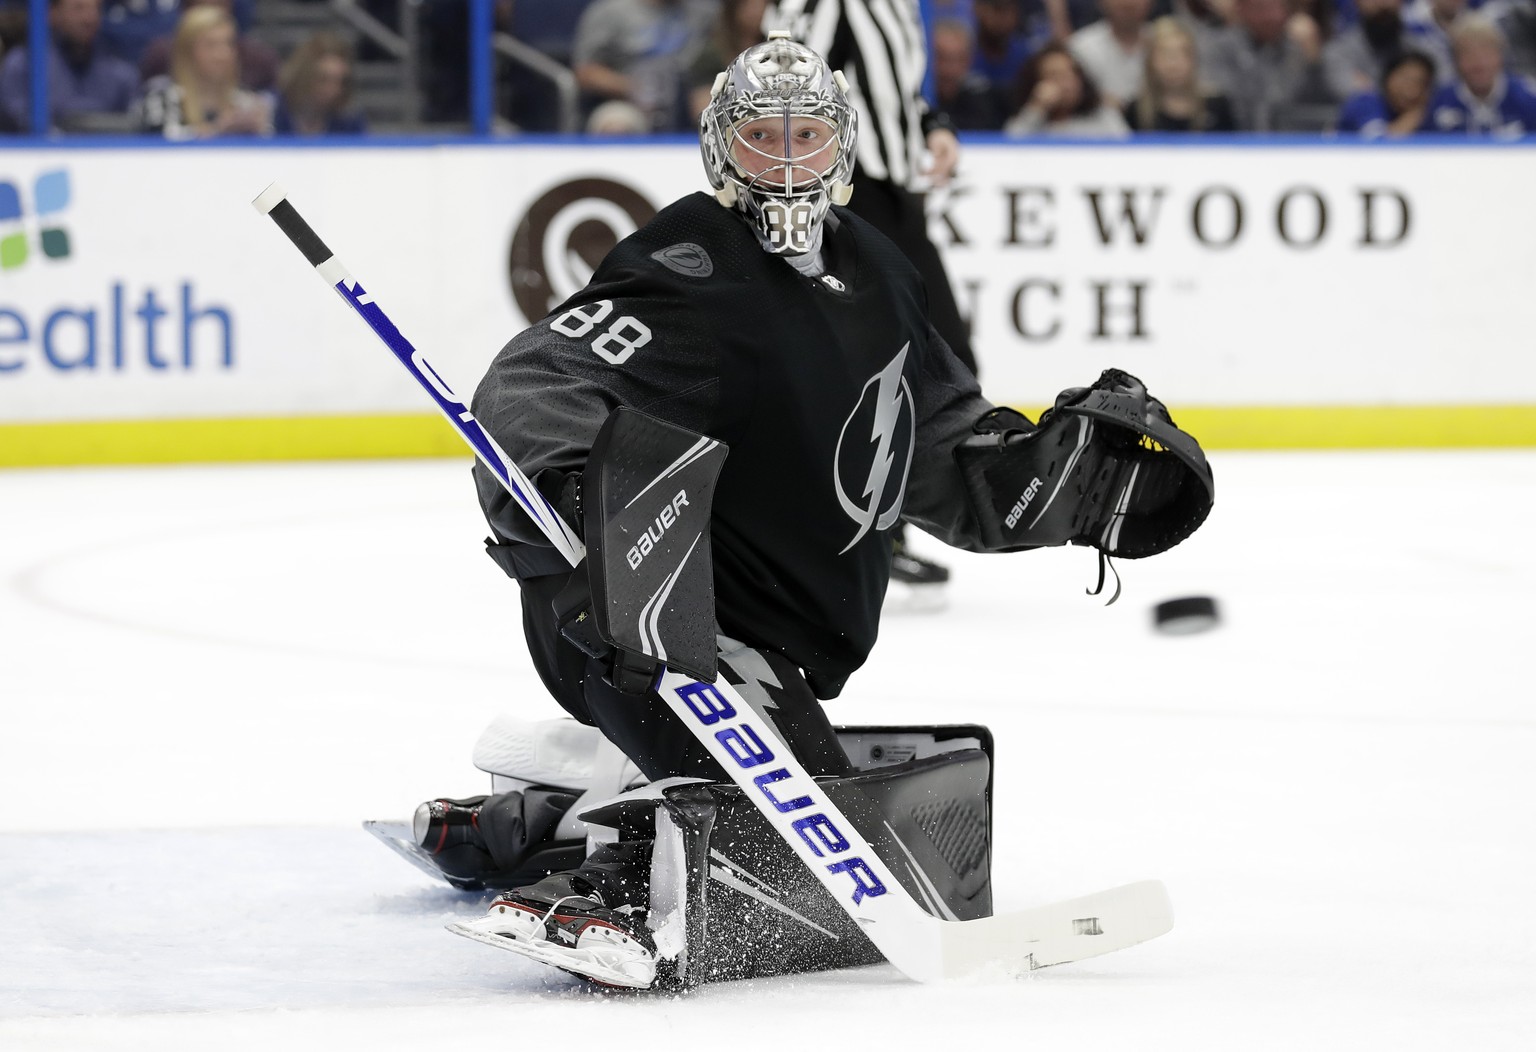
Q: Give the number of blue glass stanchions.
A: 3